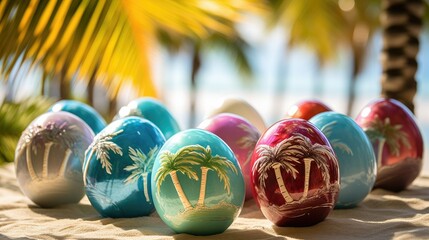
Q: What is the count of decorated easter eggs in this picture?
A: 11